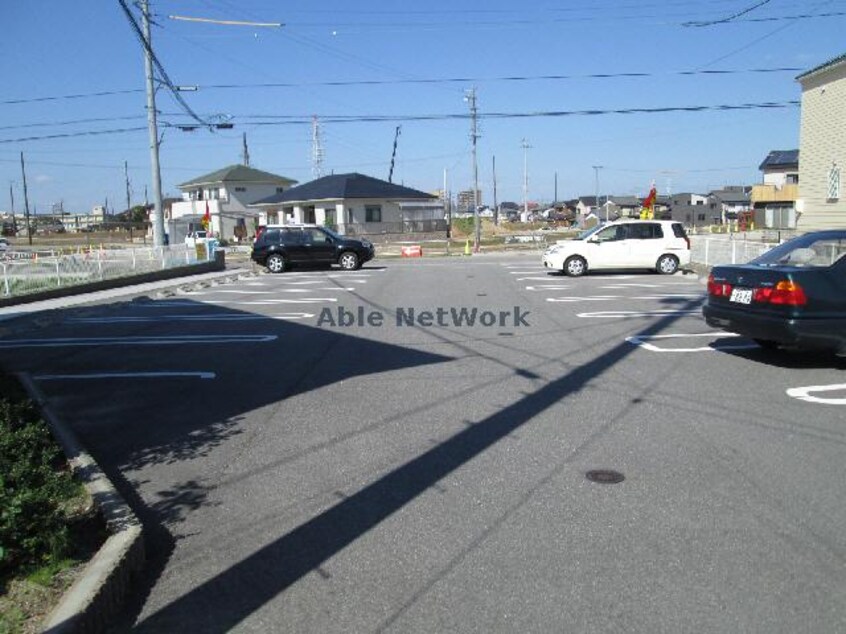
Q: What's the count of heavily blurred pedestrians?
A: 0